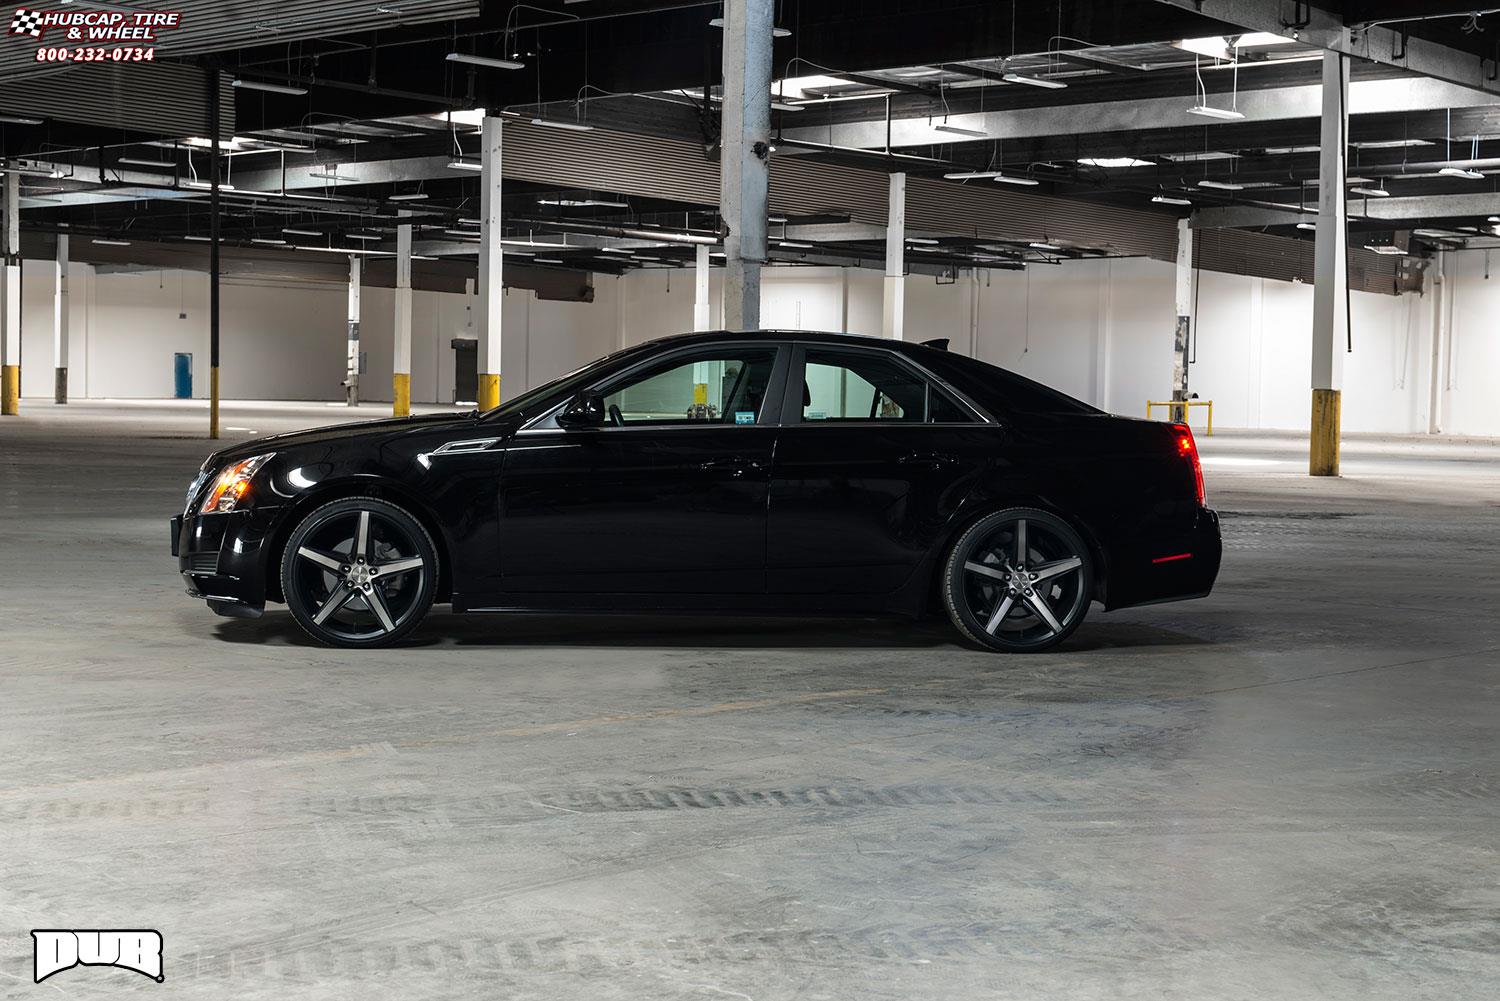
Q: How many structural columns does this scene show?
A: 11